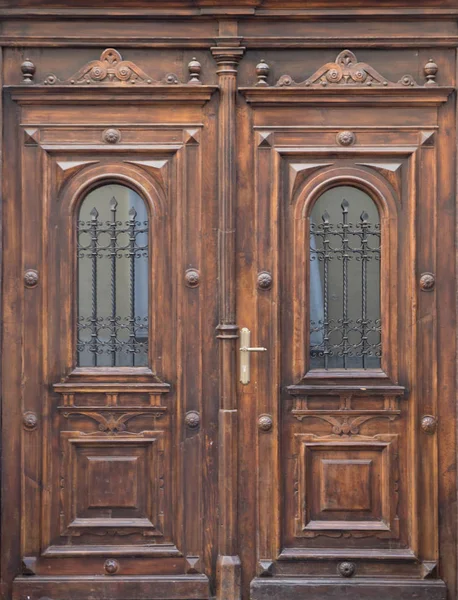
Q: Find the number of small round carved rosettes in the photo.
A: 12